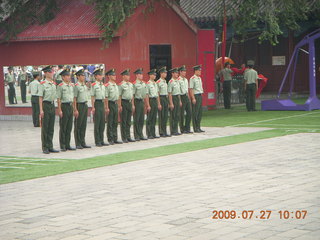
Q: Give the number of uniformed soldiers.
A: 15